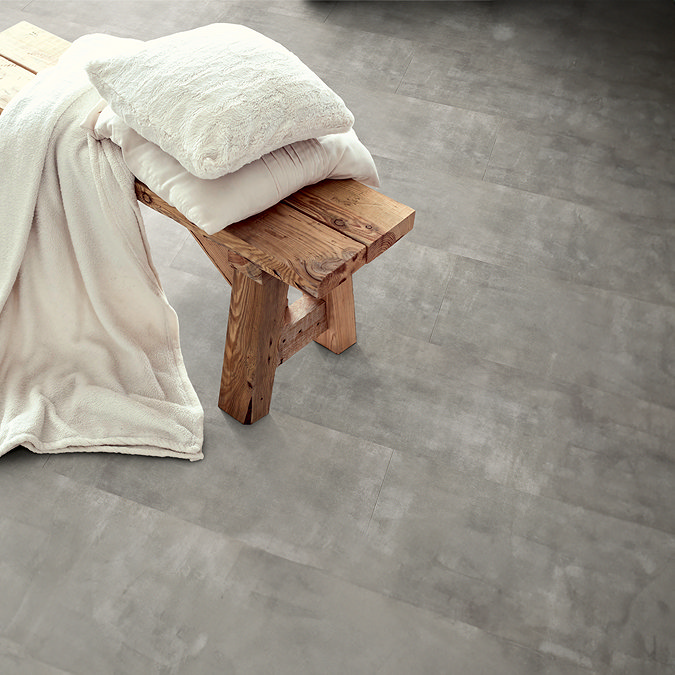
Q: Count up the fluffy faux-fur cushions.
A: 1